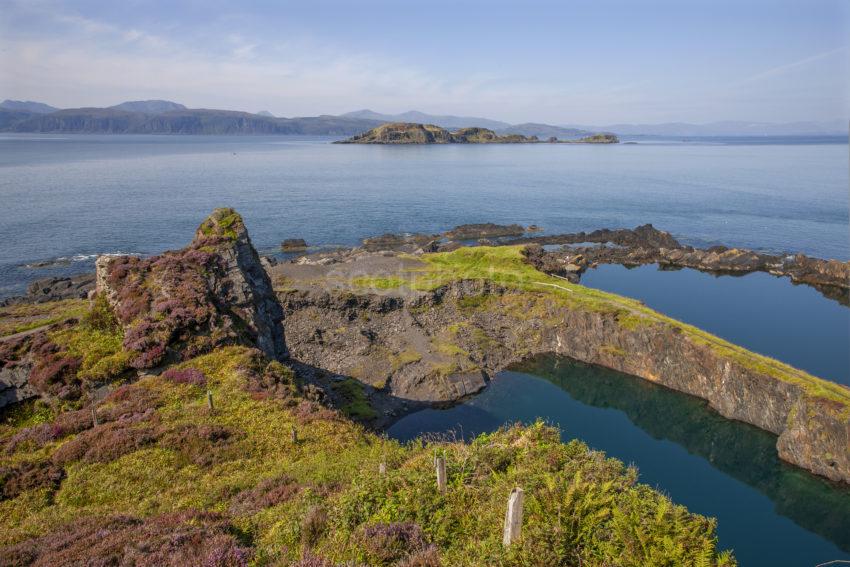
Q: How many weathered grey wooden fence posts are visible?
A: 6